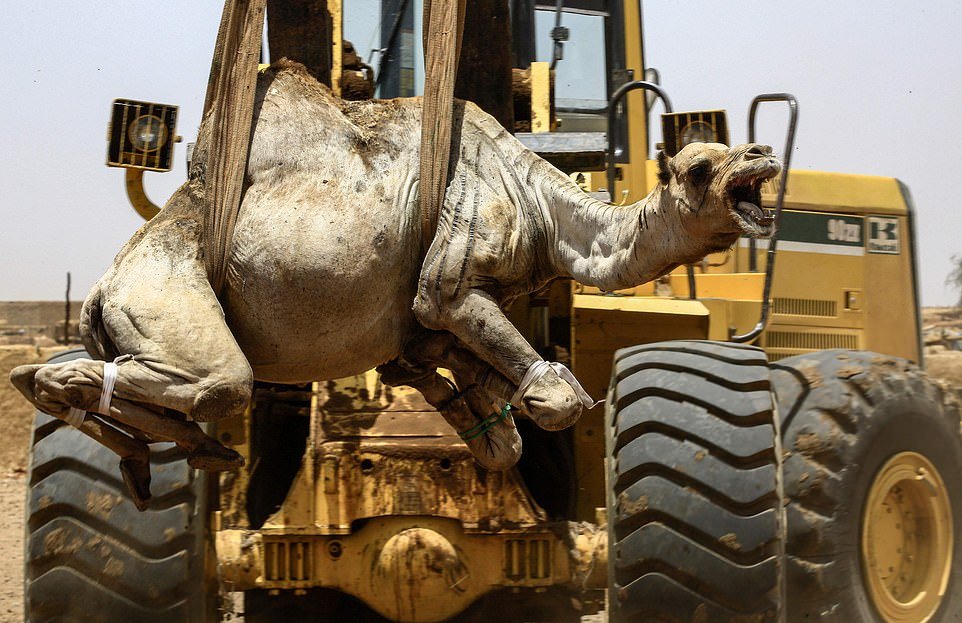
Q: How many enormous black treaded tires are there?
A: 3